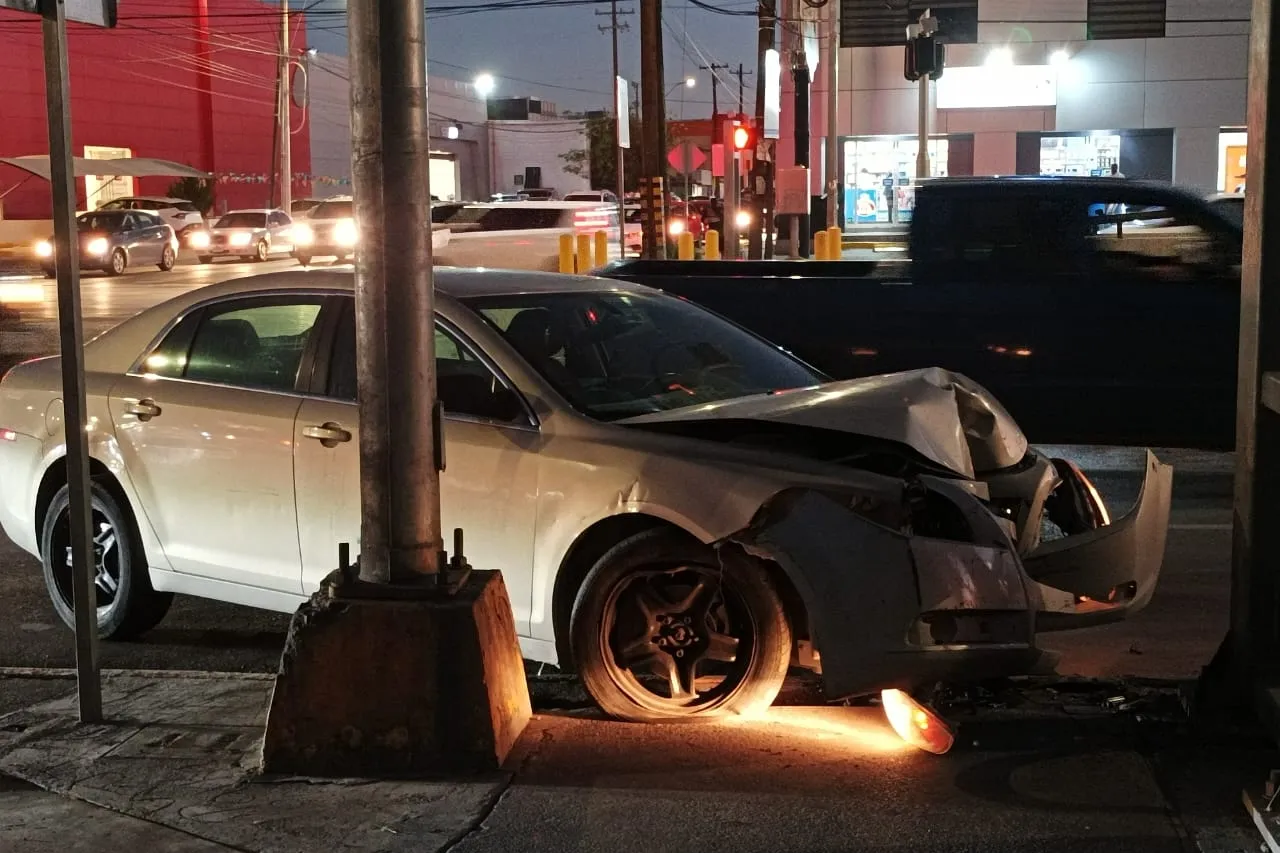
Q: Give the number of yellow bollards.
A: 7